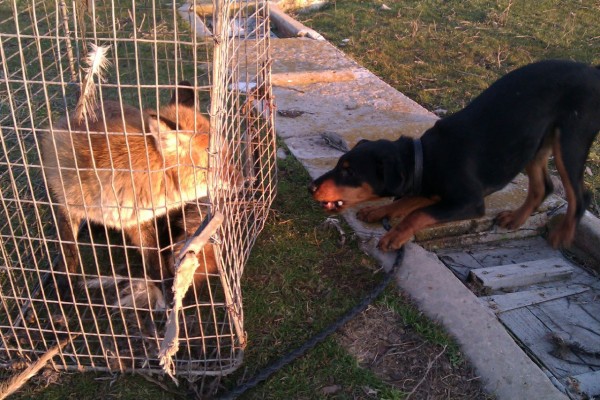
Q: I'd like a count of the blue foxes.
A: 0